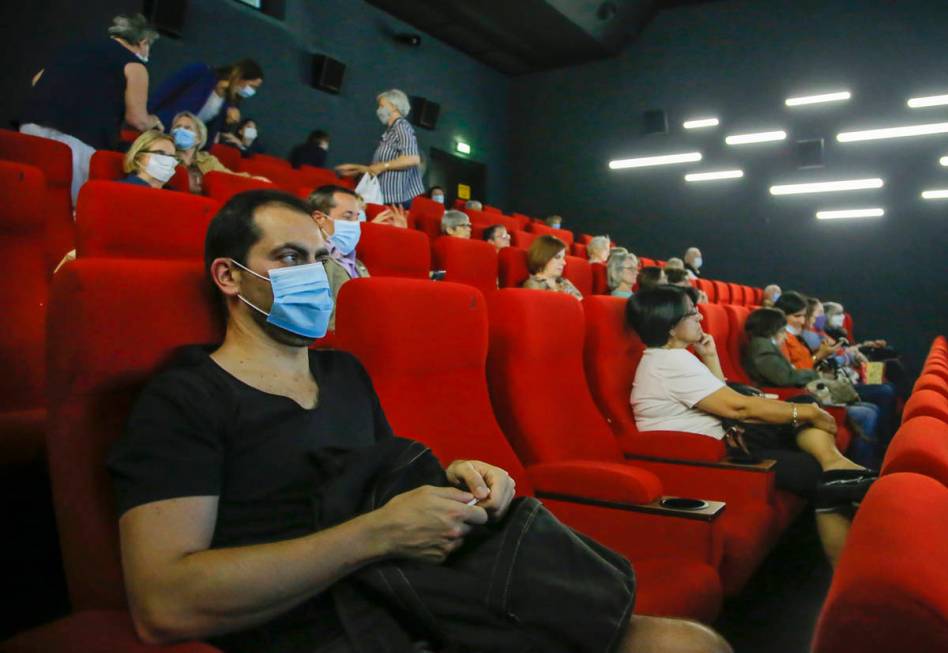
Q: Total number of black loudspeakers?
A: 5